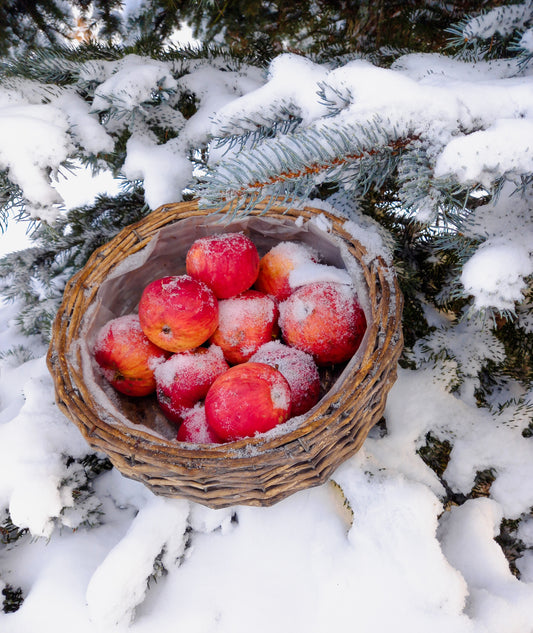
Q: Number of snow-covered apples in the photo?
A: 10